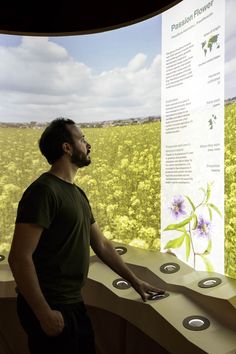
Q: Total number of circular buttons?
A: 7